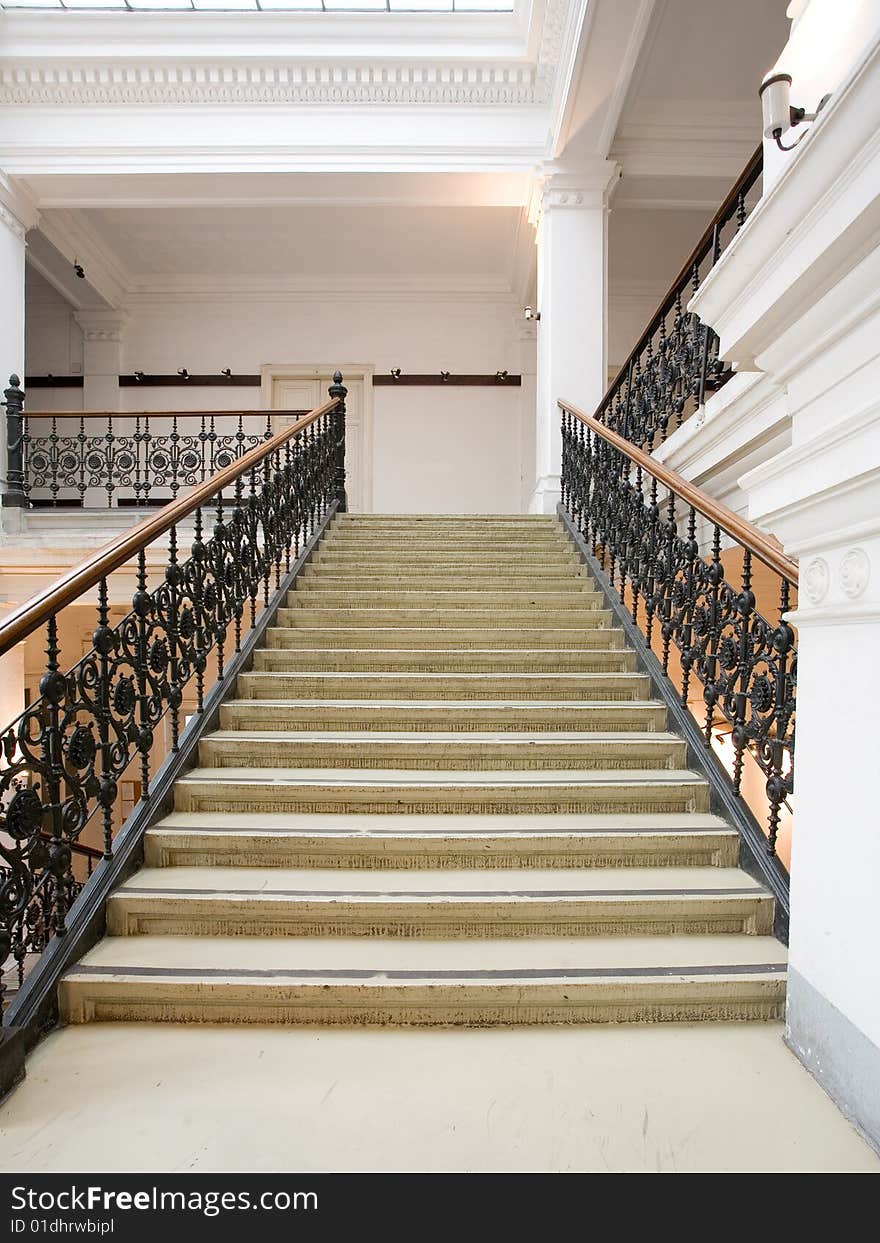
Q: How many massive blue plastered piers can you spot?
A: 0